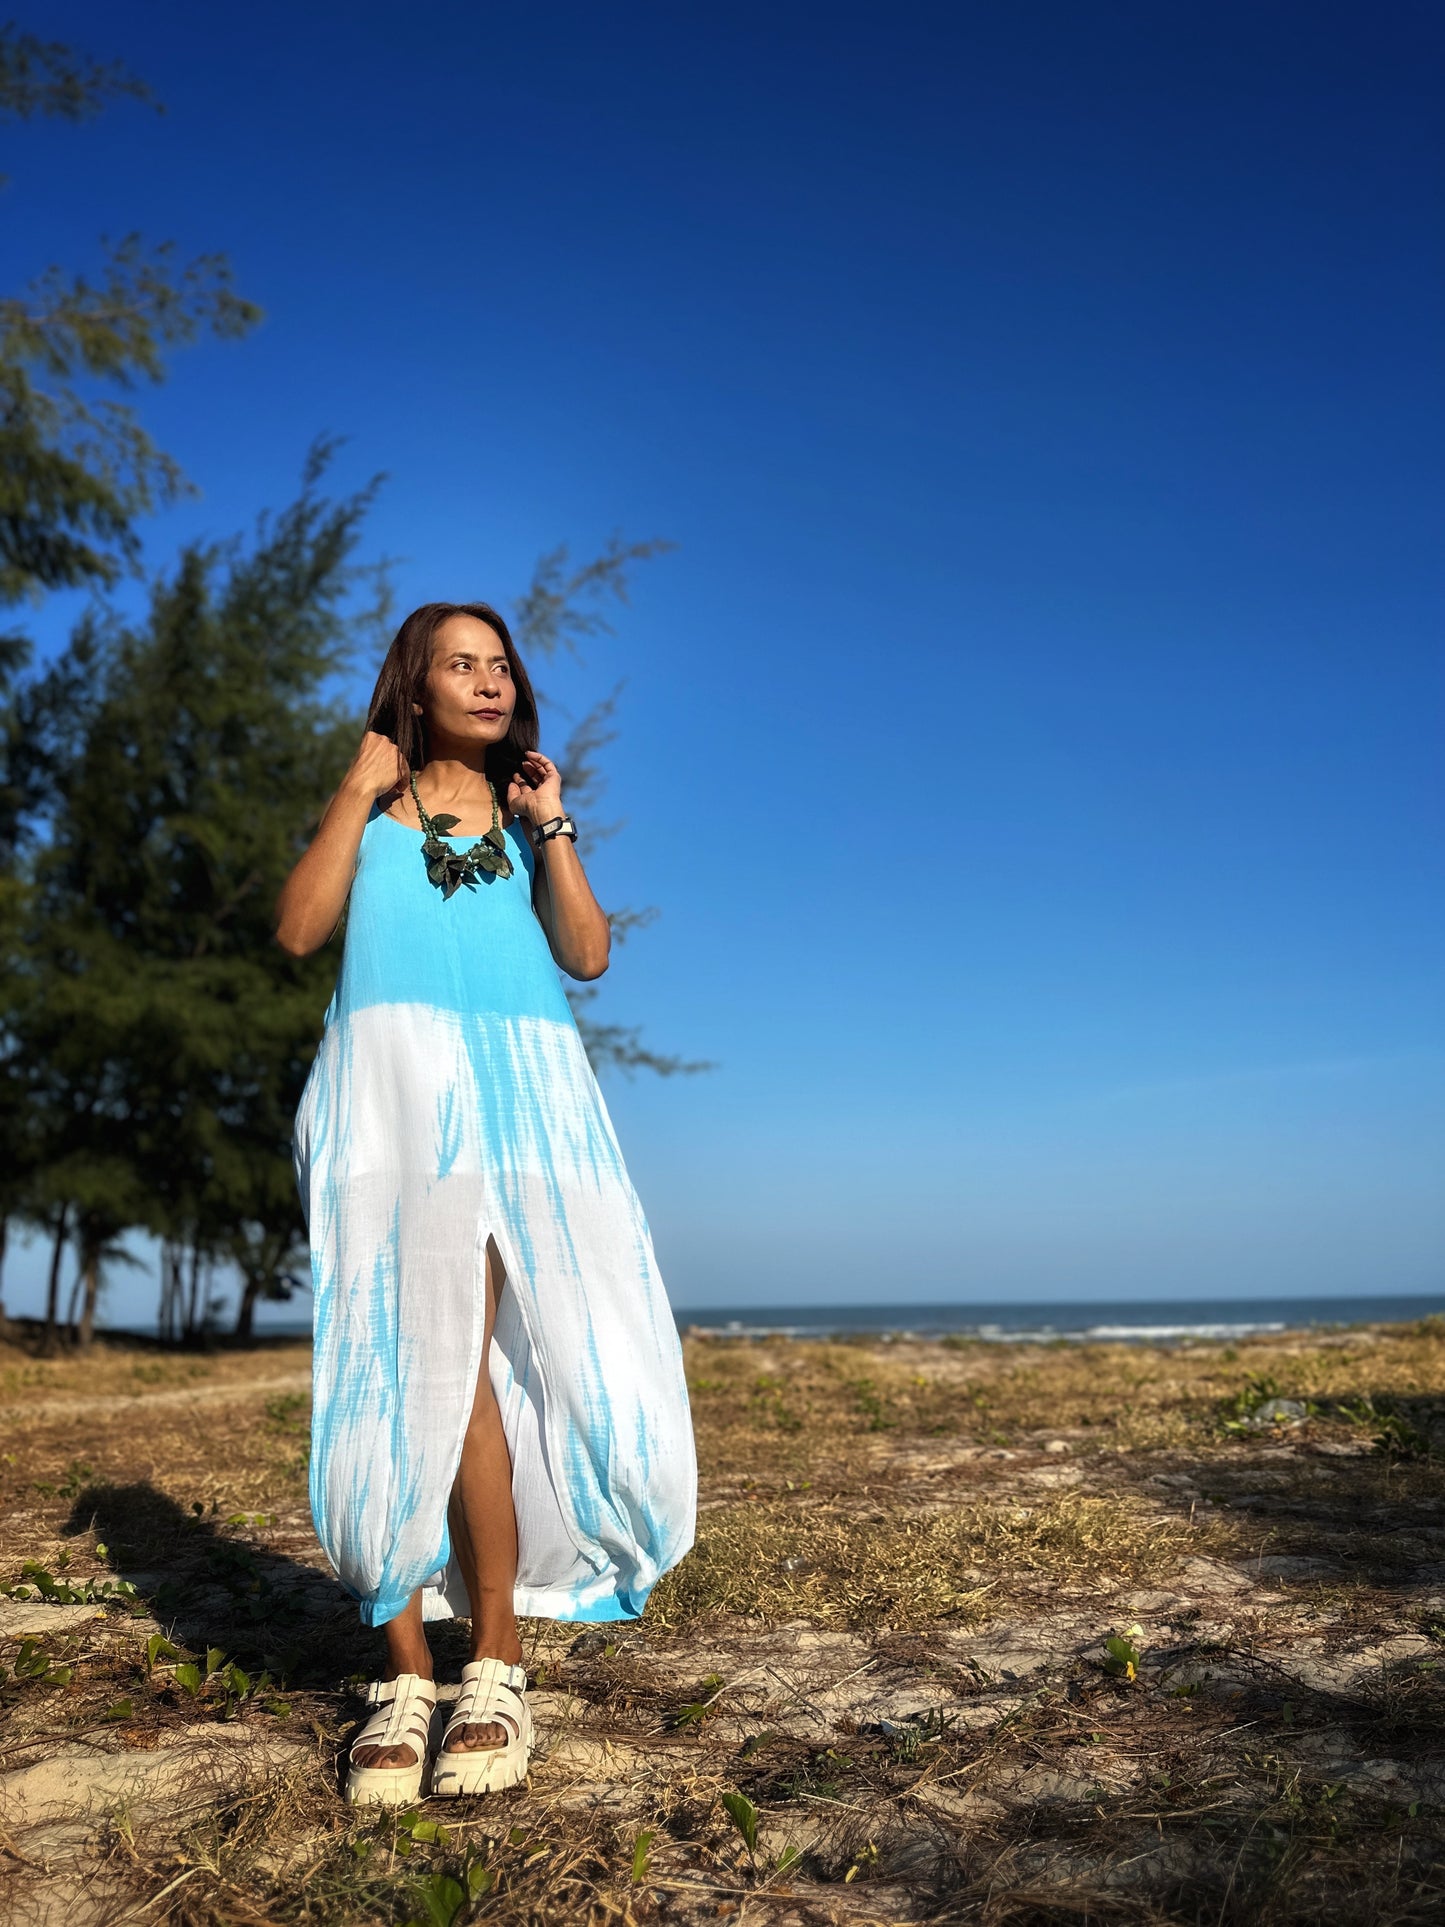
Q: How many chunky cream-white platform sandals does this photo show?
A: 2